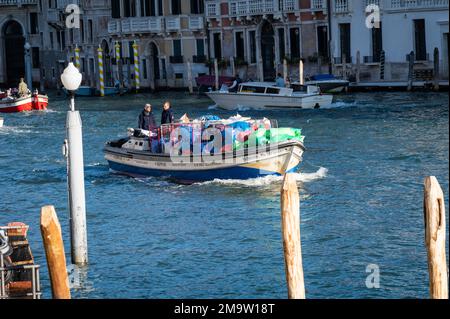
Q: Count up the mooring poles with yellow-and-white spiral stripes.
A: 4